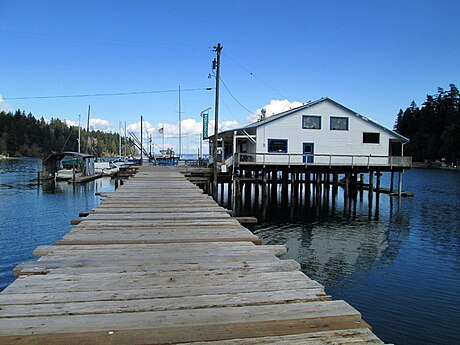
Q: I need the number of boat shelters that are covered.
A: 1